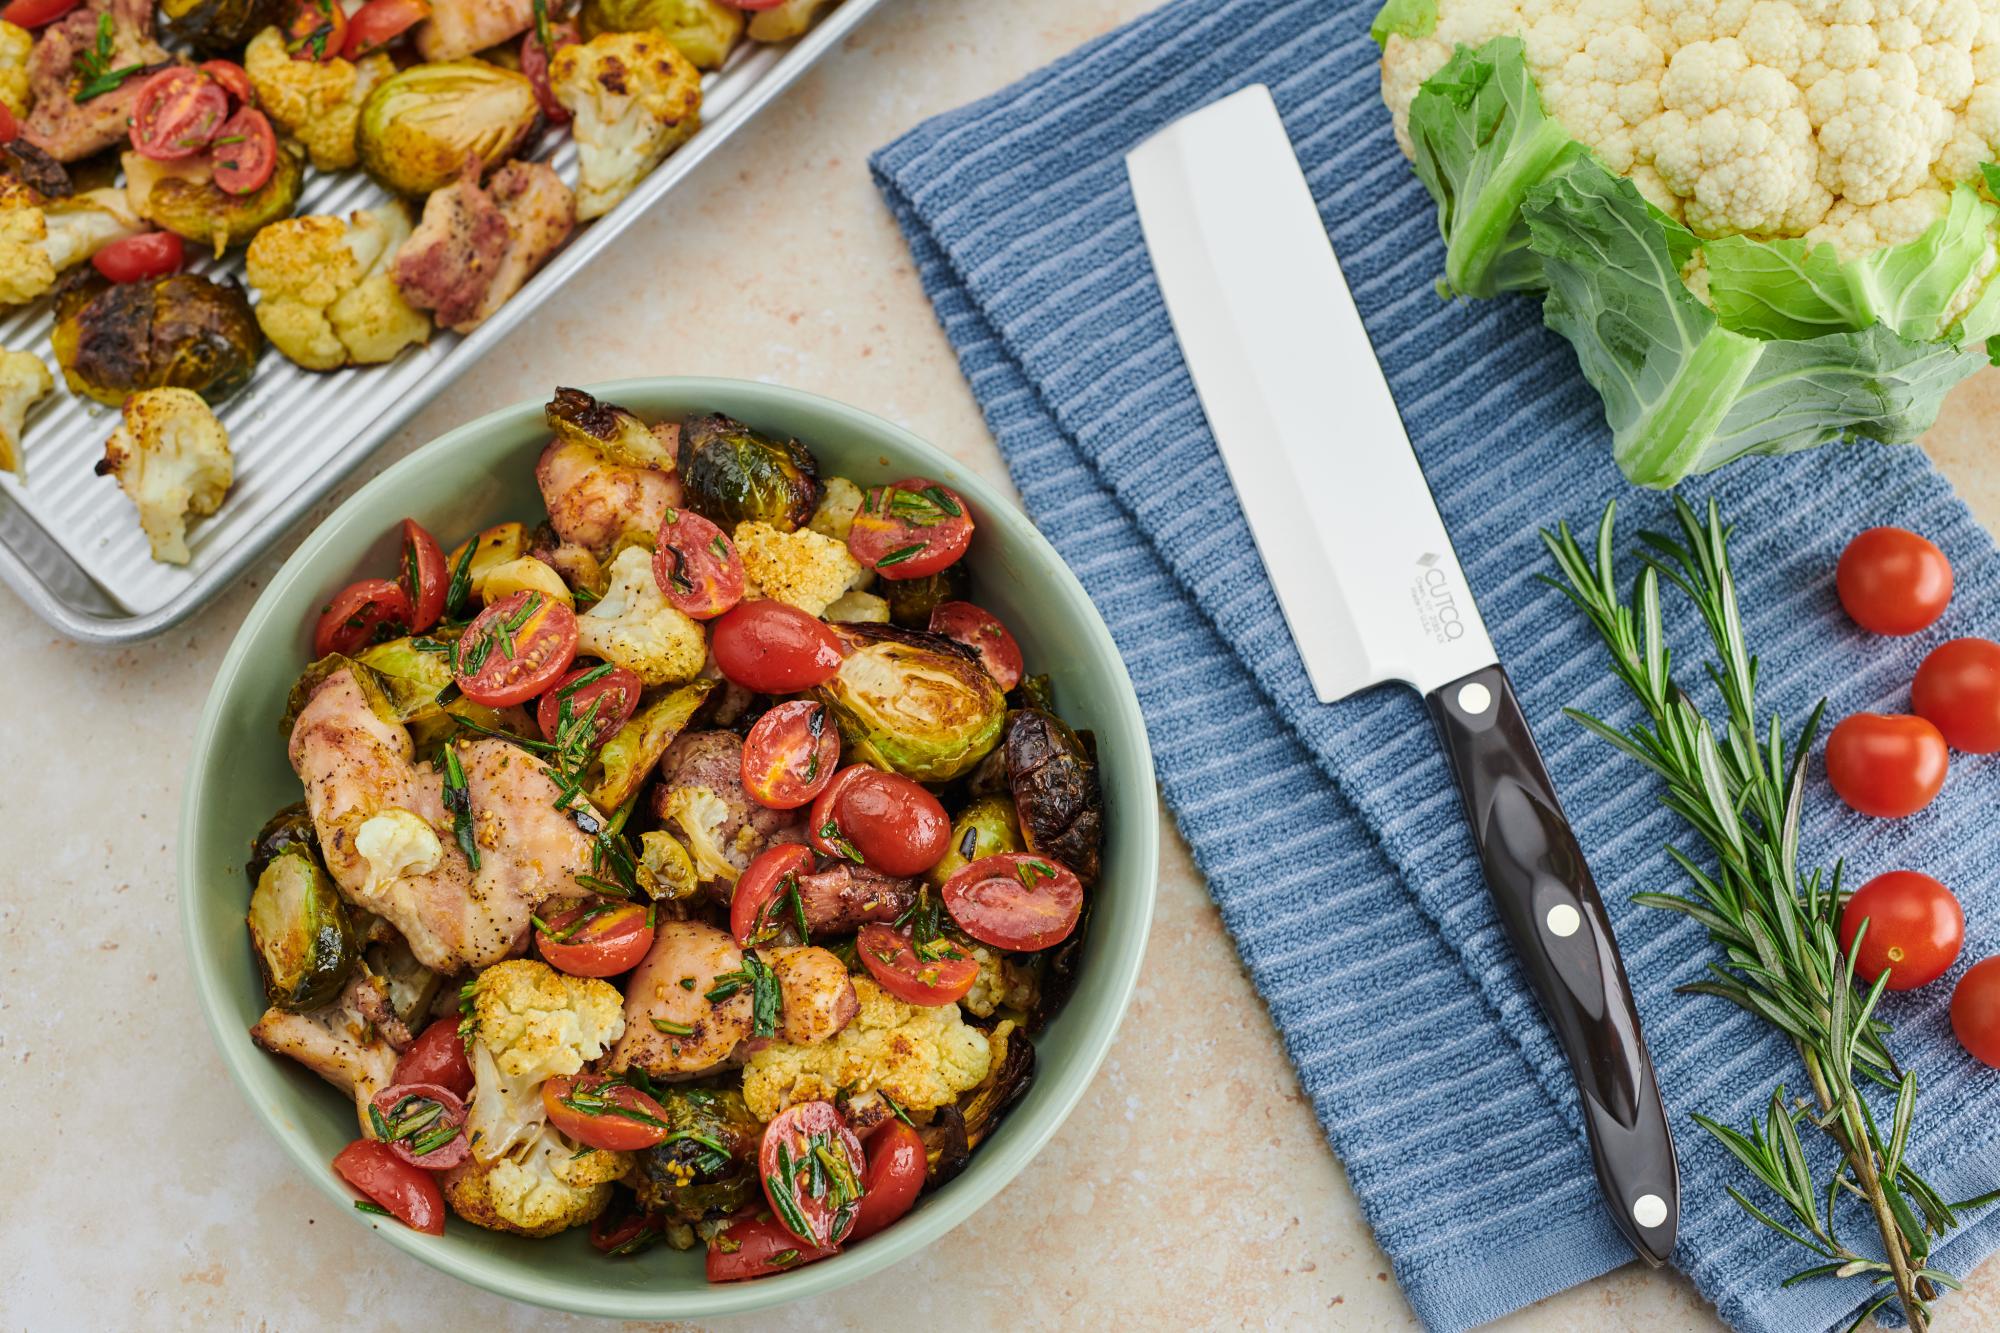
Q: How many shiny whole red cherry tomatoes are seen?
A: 5